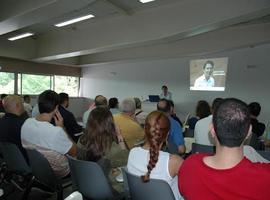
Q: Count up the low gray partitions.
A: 1